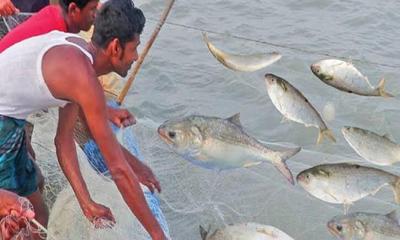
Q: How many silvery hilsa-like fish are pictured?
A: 8